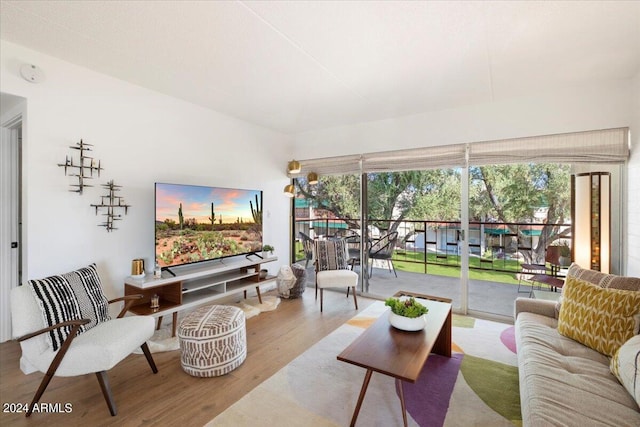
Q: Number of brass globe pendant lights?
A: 3